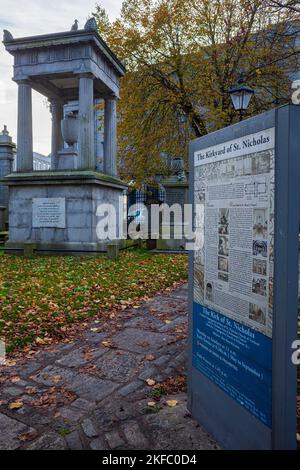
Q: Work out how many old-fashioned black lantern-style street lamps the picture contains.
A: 1